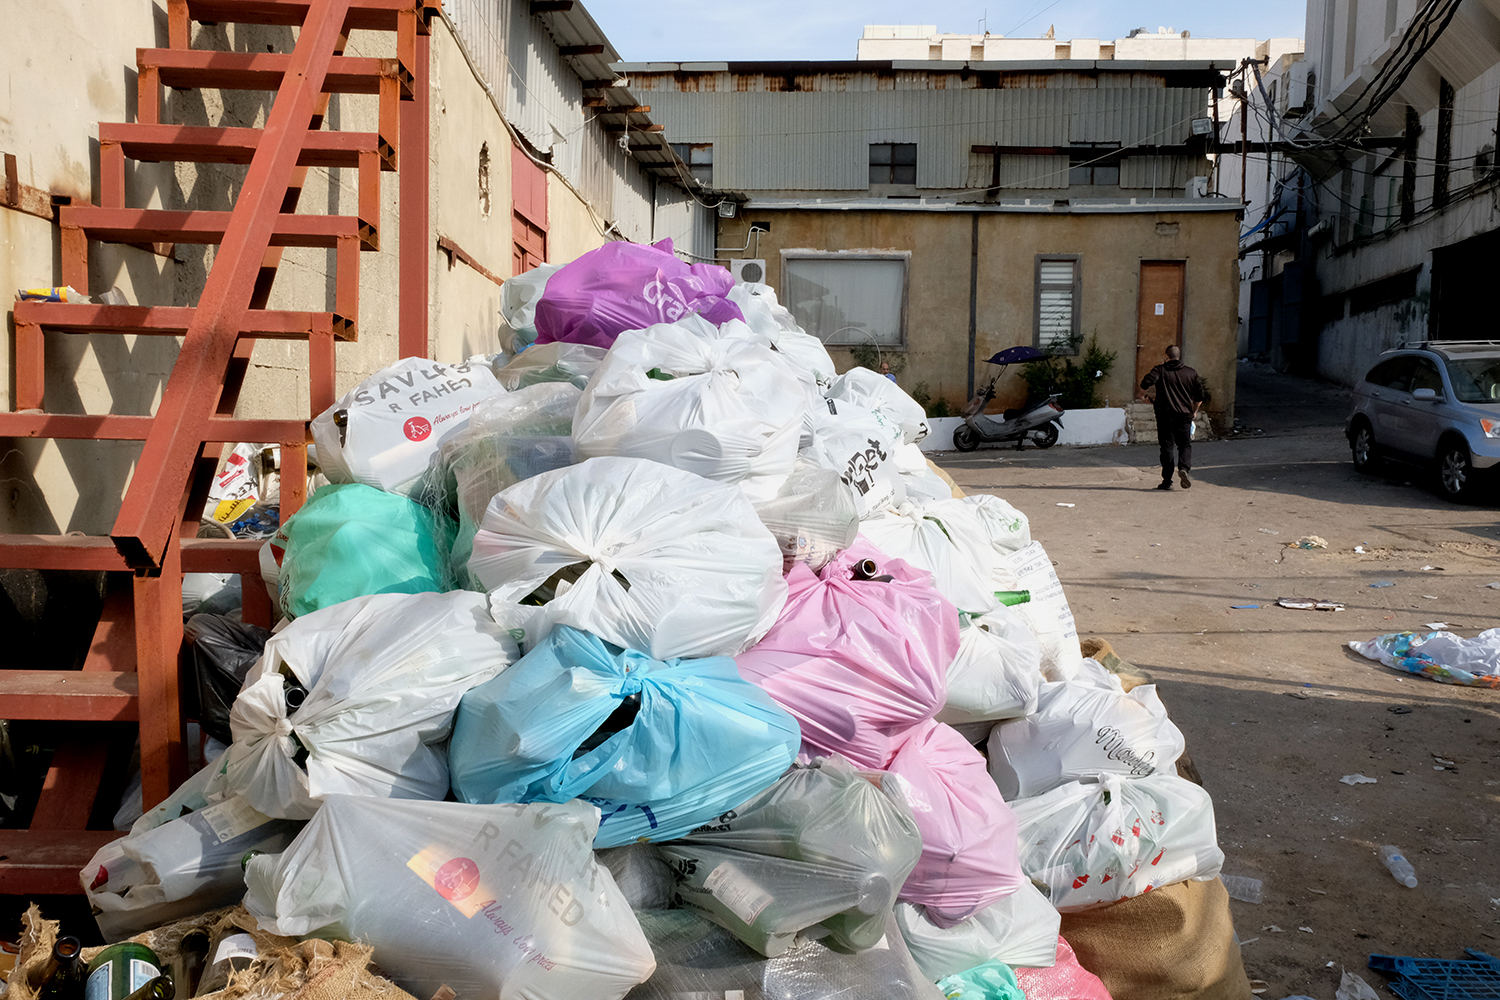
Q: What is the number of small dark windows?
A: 3